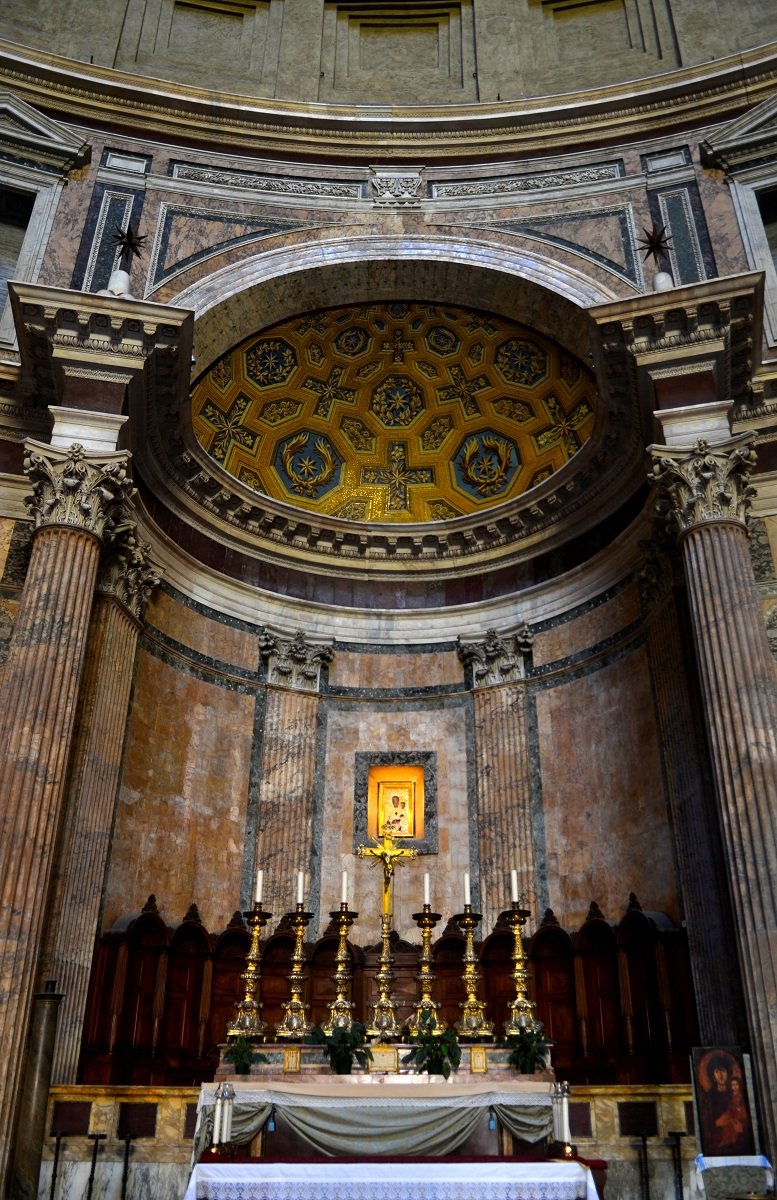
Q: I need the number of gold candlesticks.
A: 6